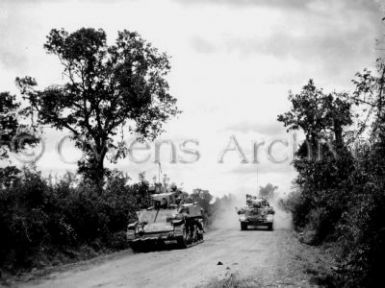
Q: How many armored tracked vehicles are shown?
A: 2